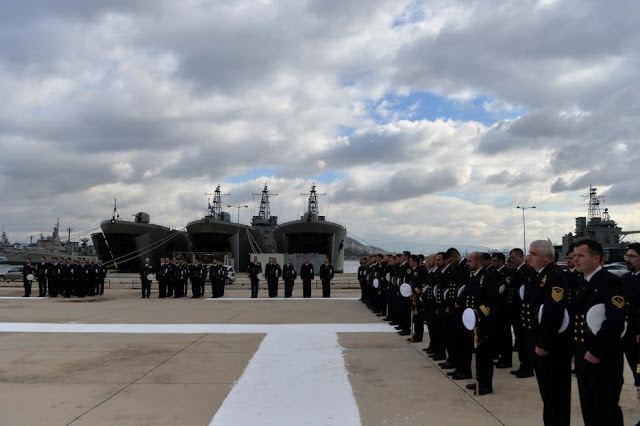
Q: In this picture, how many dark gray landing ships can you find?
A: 3